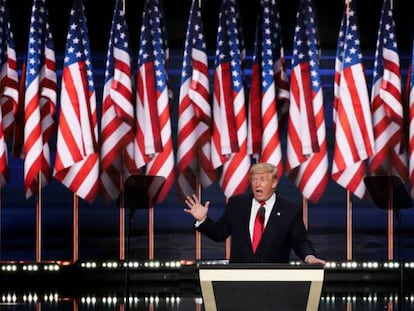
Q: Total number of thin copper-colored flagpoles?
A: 9